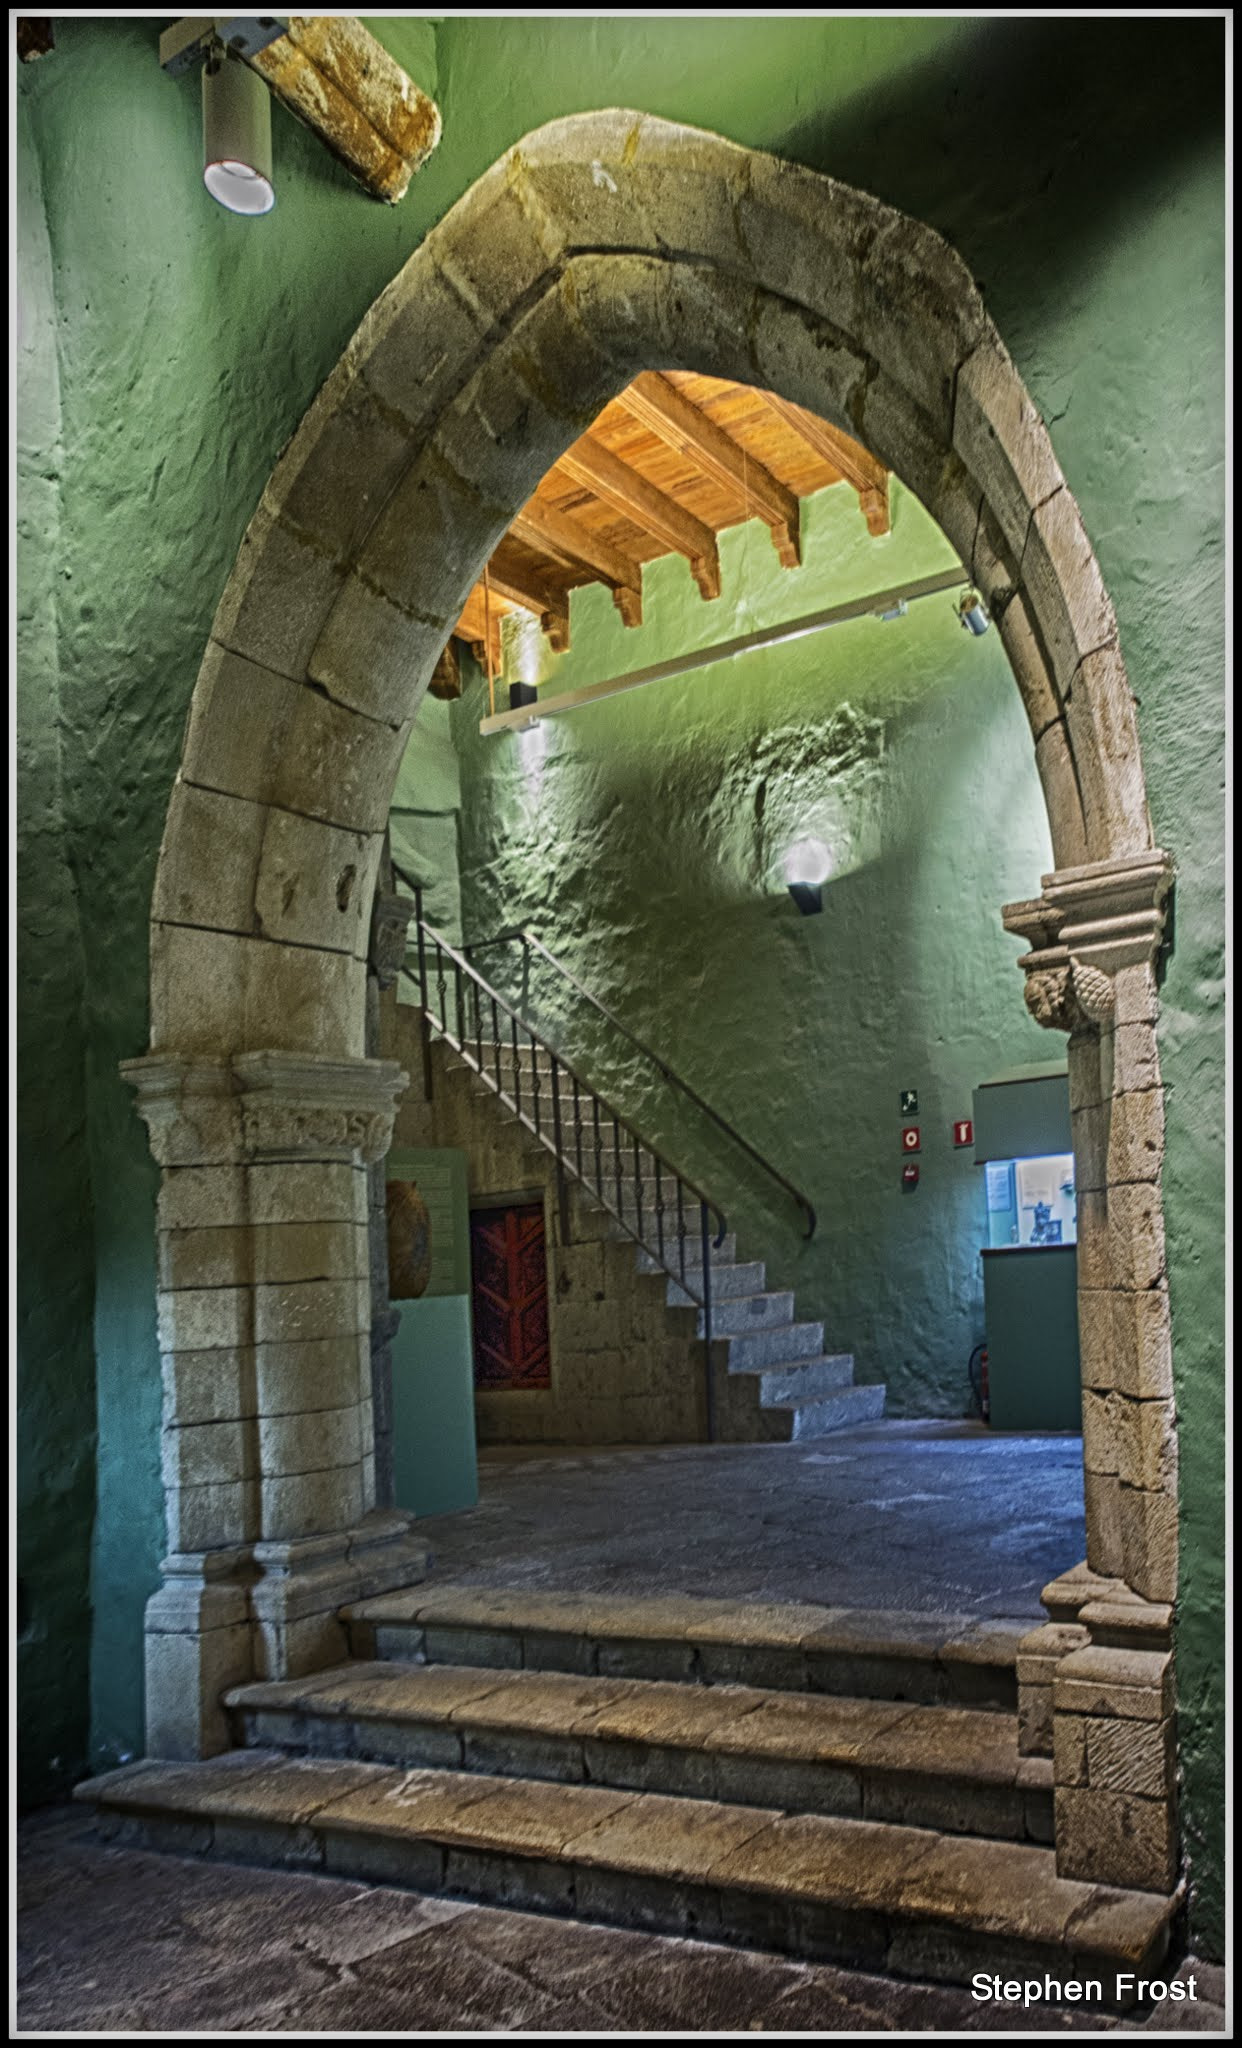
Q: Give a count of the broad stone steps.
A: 3